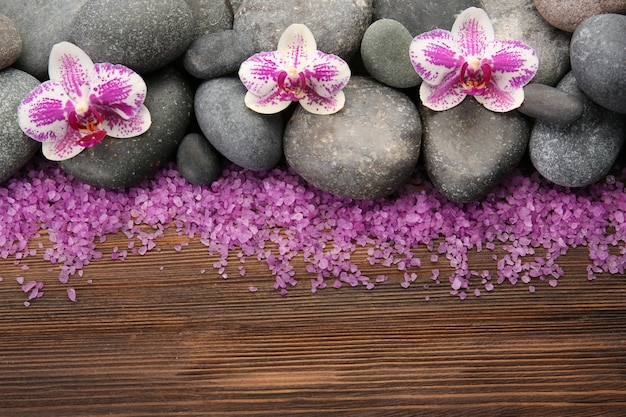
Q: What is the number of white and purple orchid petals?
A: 15